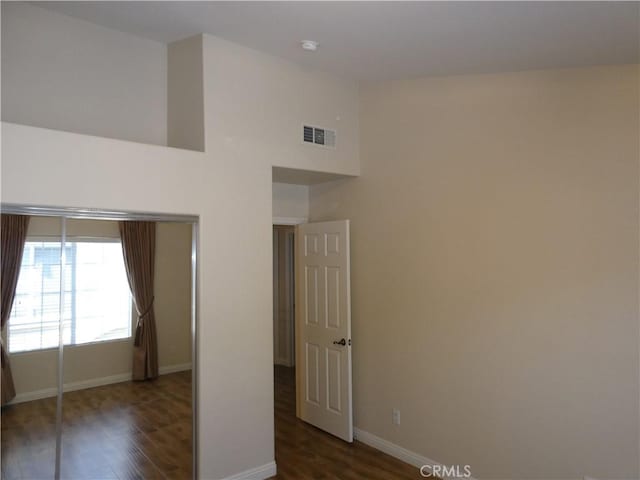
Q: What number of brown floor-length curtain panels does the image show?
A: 2